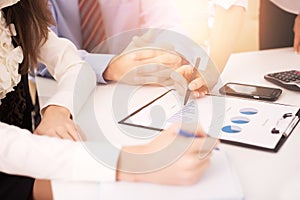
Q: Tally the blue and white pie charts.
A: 3